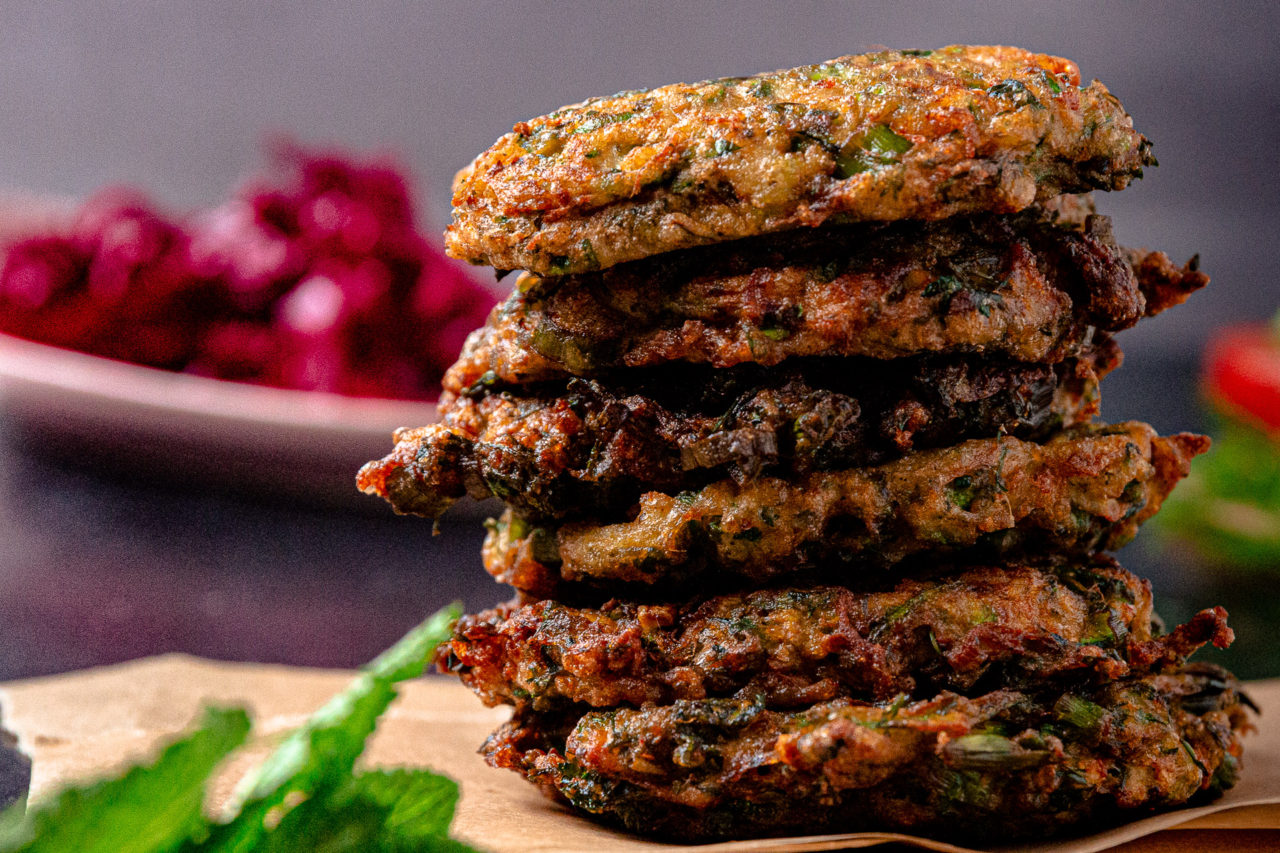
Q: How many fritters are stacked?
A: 6